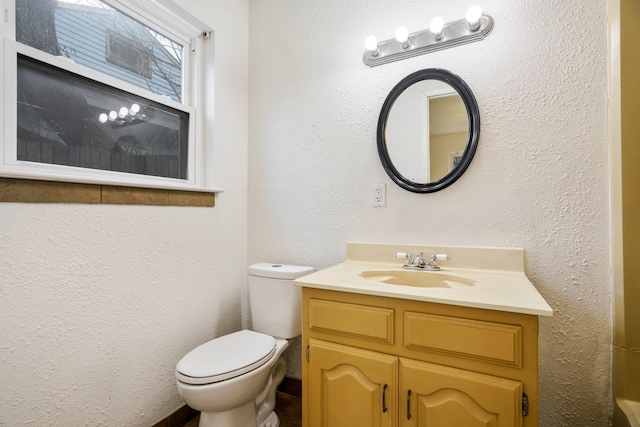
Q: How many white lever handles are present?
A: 2